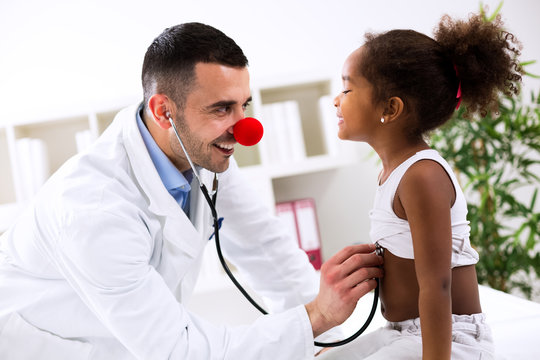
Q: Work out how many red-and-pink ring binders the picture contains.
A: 2